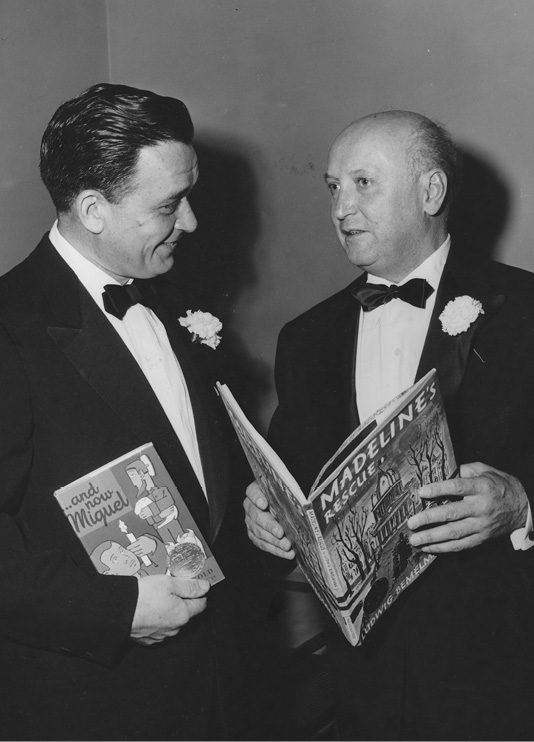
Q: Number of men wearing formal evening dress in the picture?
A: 2